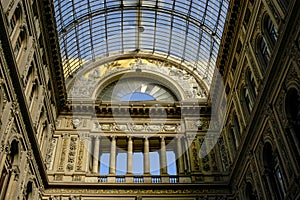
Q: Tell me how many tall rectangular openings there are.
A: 5